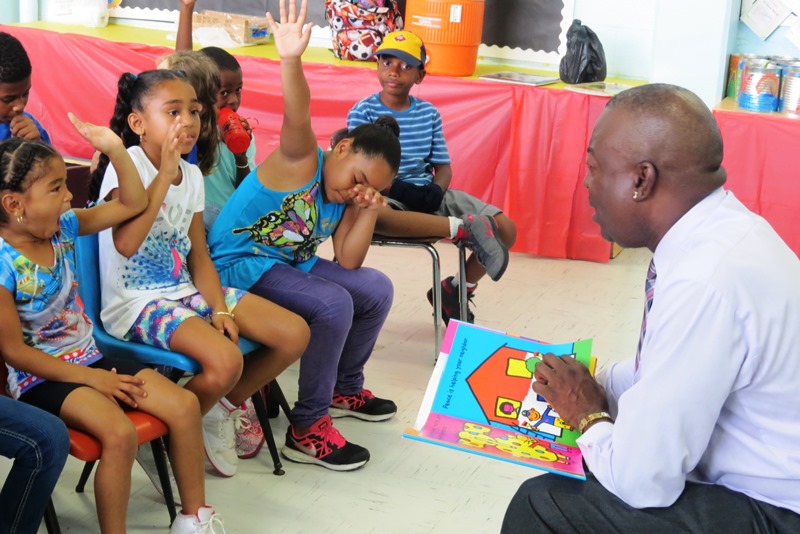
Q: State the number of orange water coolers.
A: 1